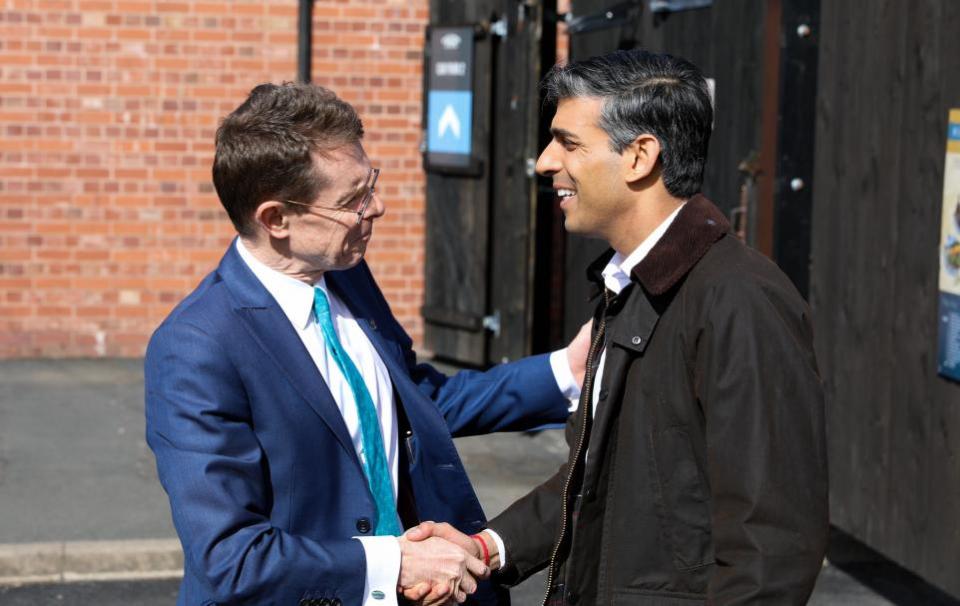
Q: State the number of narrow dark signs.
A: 1